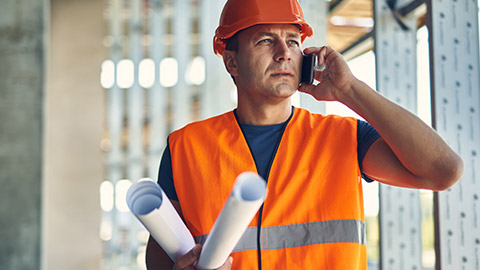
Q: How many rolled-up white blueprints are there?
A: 2